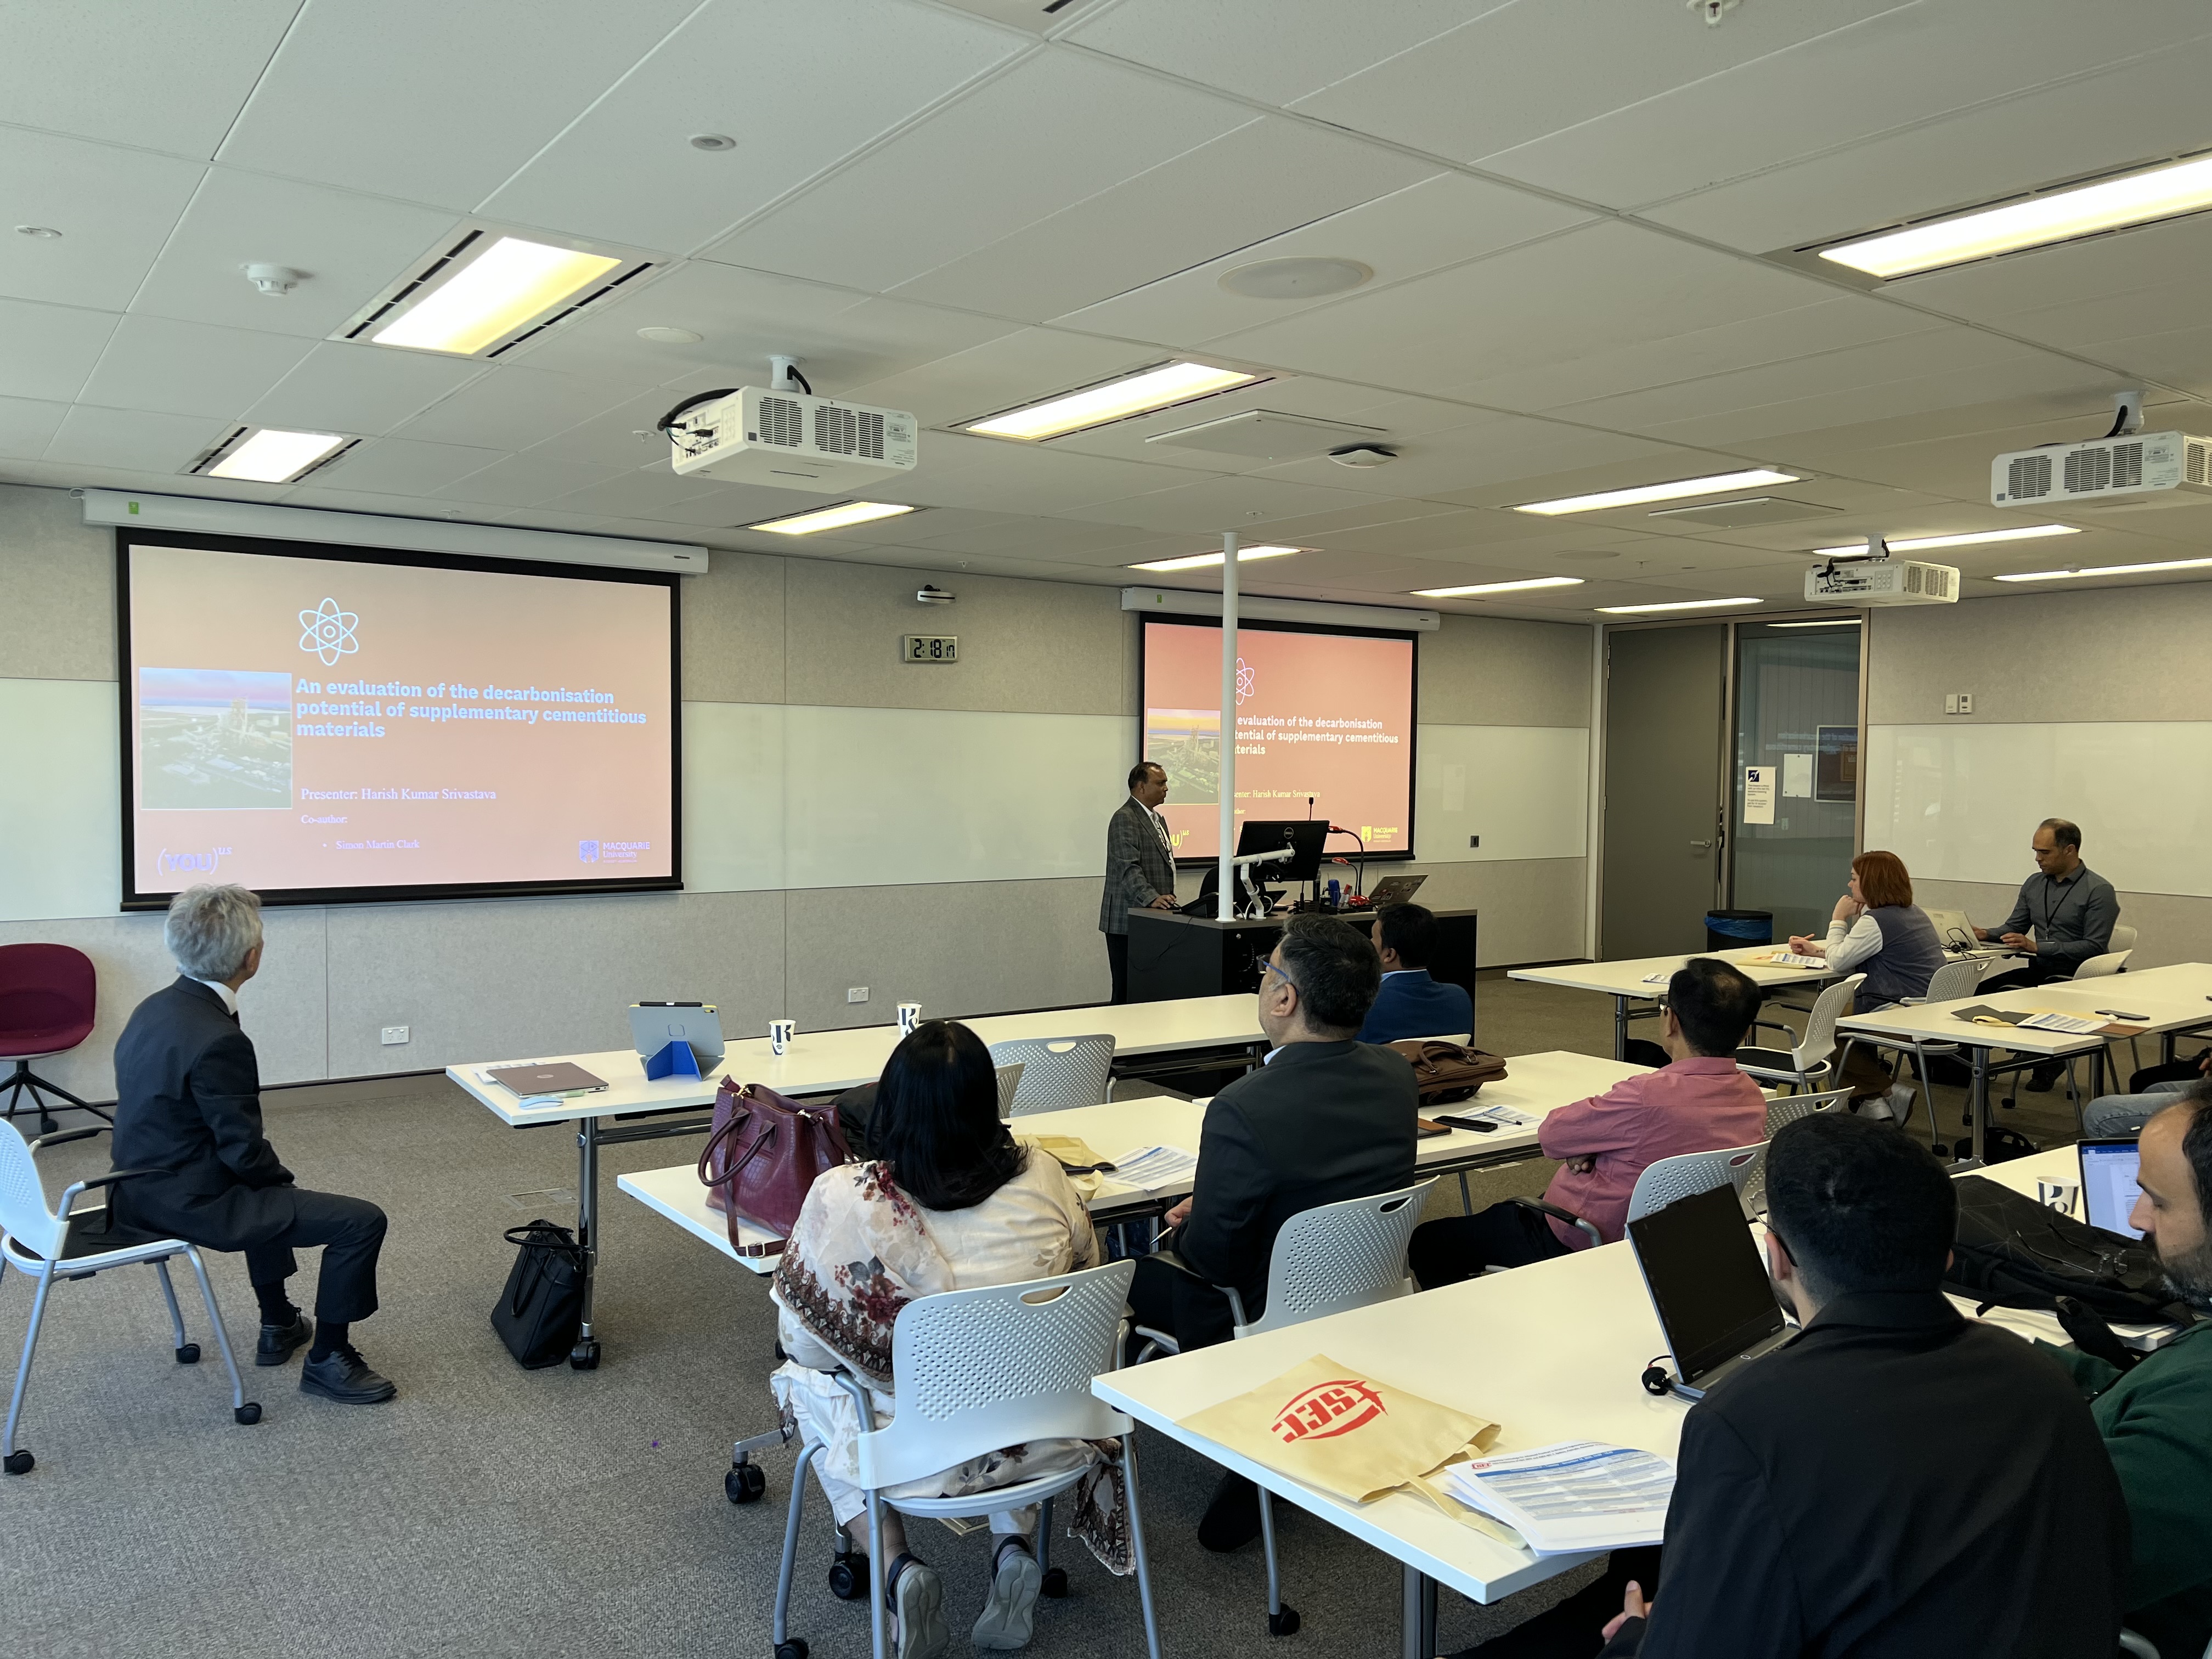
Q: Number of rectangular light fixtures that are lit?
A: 11